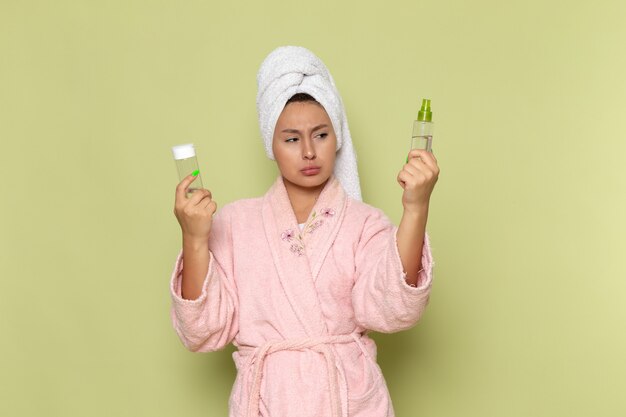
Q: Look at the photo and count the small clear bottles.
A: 2